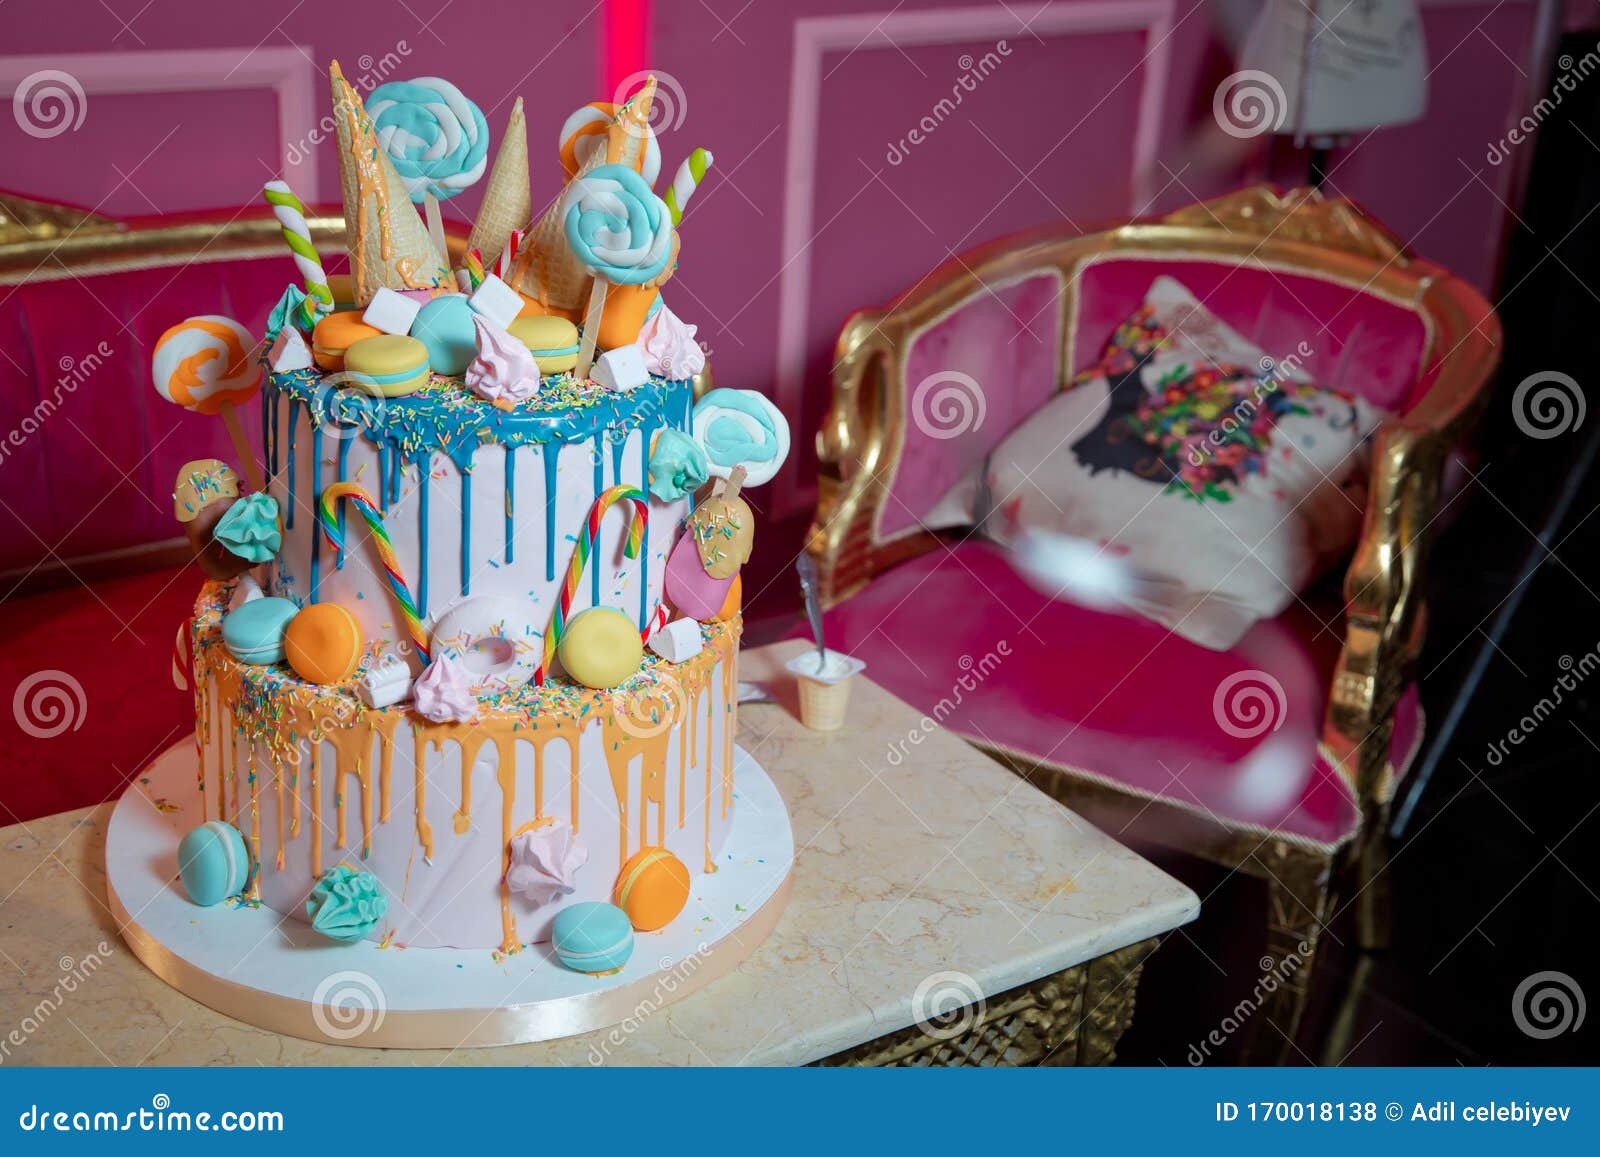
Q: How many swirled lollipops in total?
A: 5